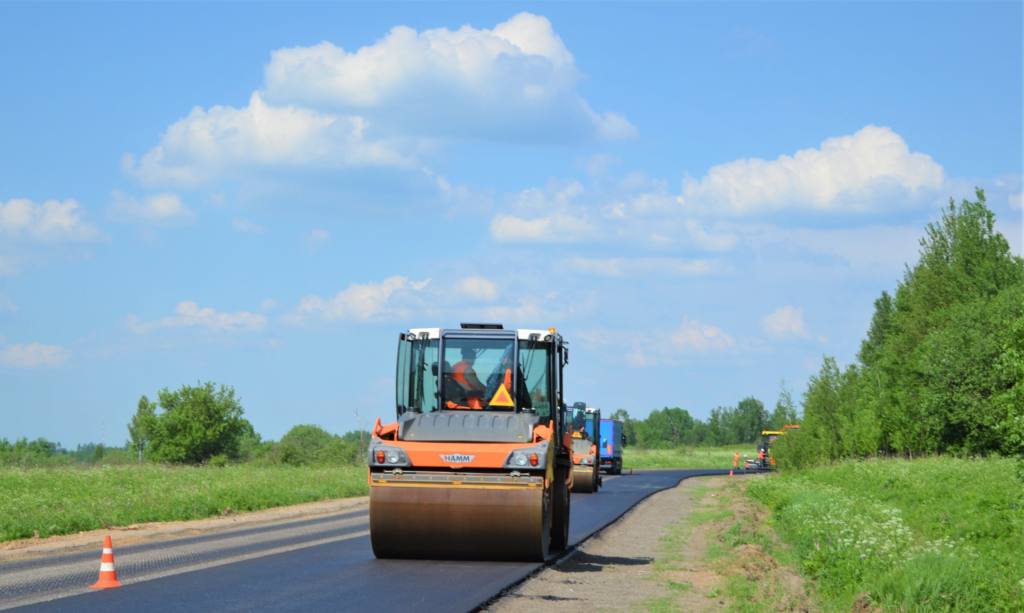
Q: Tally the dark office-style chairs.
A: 0